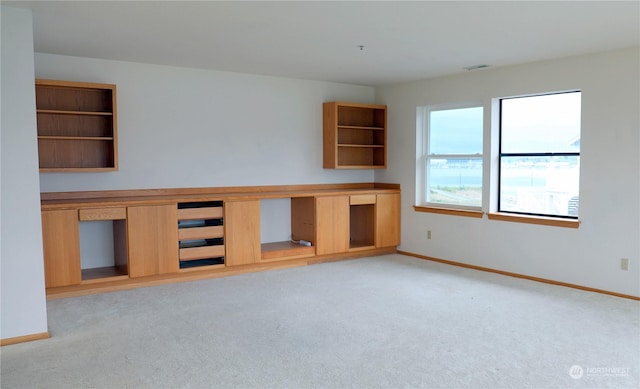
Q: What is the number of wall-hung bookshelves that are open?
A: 2